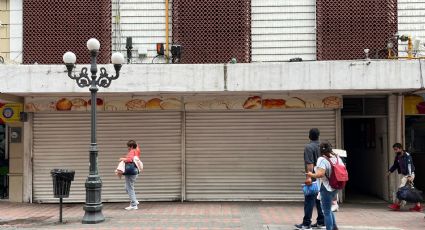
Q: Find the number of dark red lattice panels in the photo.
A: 3